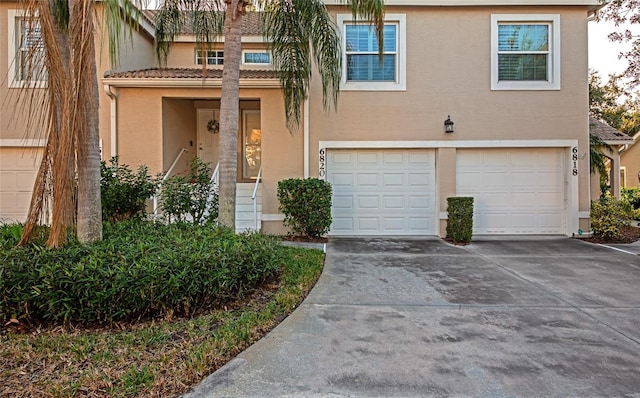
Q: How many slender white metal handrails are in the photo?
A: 3